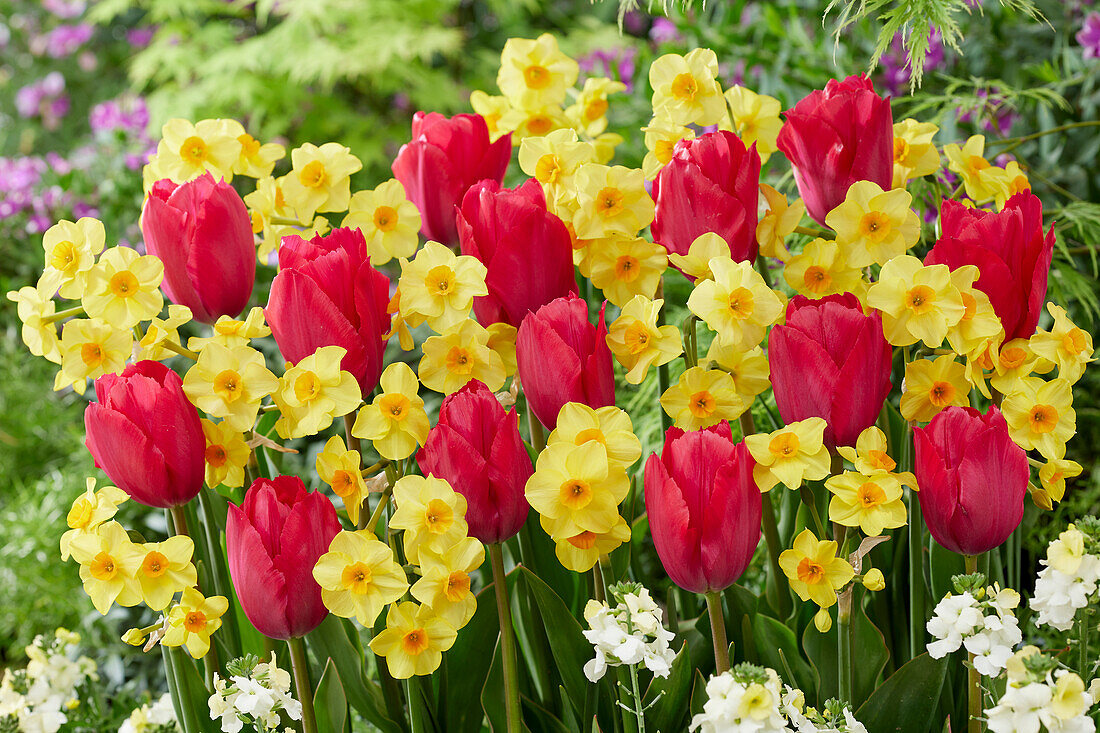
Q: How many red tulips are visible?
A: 14